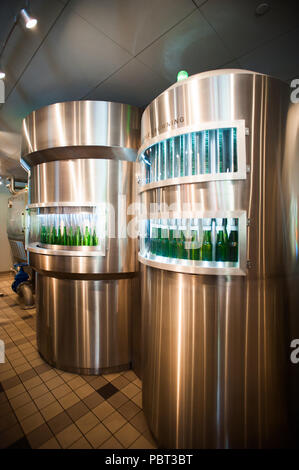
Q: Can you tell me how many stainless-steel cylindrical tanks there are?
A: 2